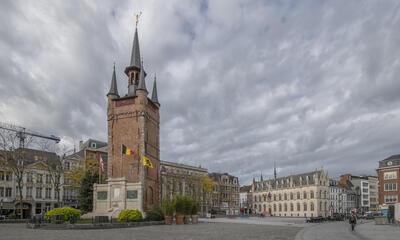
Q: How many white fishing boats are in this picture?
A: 0